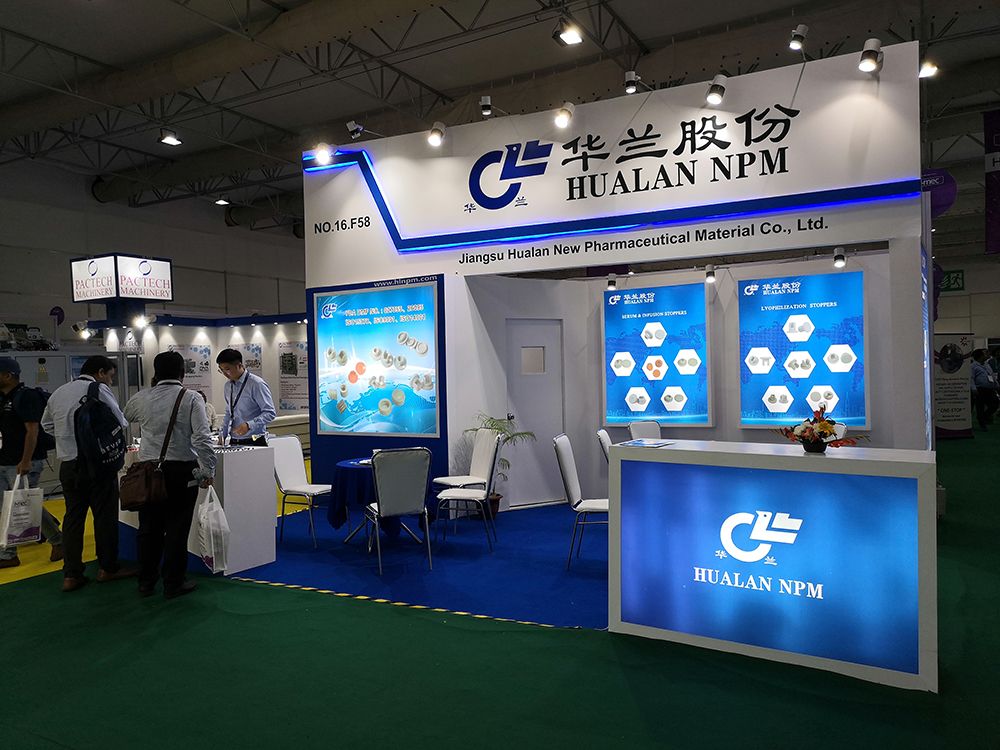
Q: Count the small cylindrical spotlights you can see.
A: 12